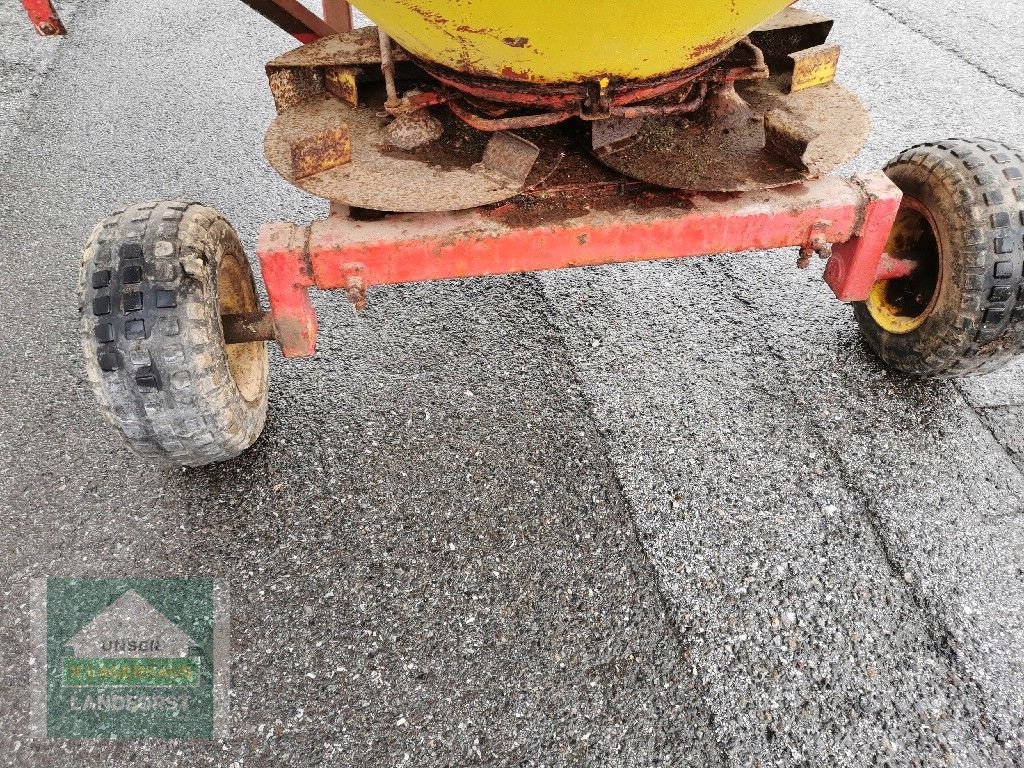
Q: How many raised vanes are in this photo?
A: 6